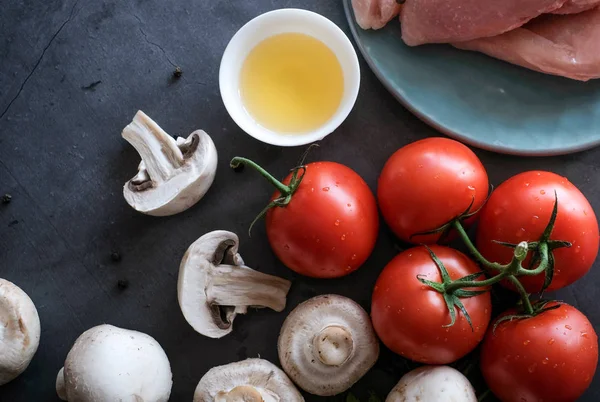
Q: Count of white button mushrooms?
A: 7